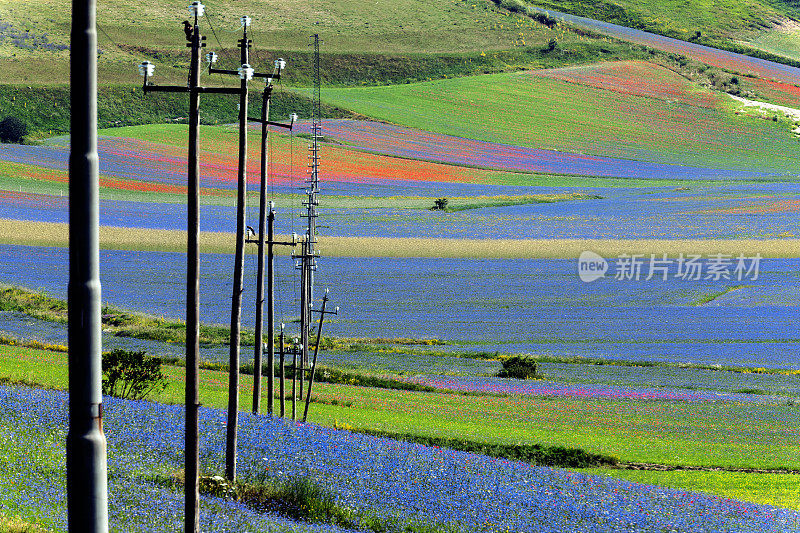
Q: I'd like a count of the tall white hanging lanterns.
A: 0